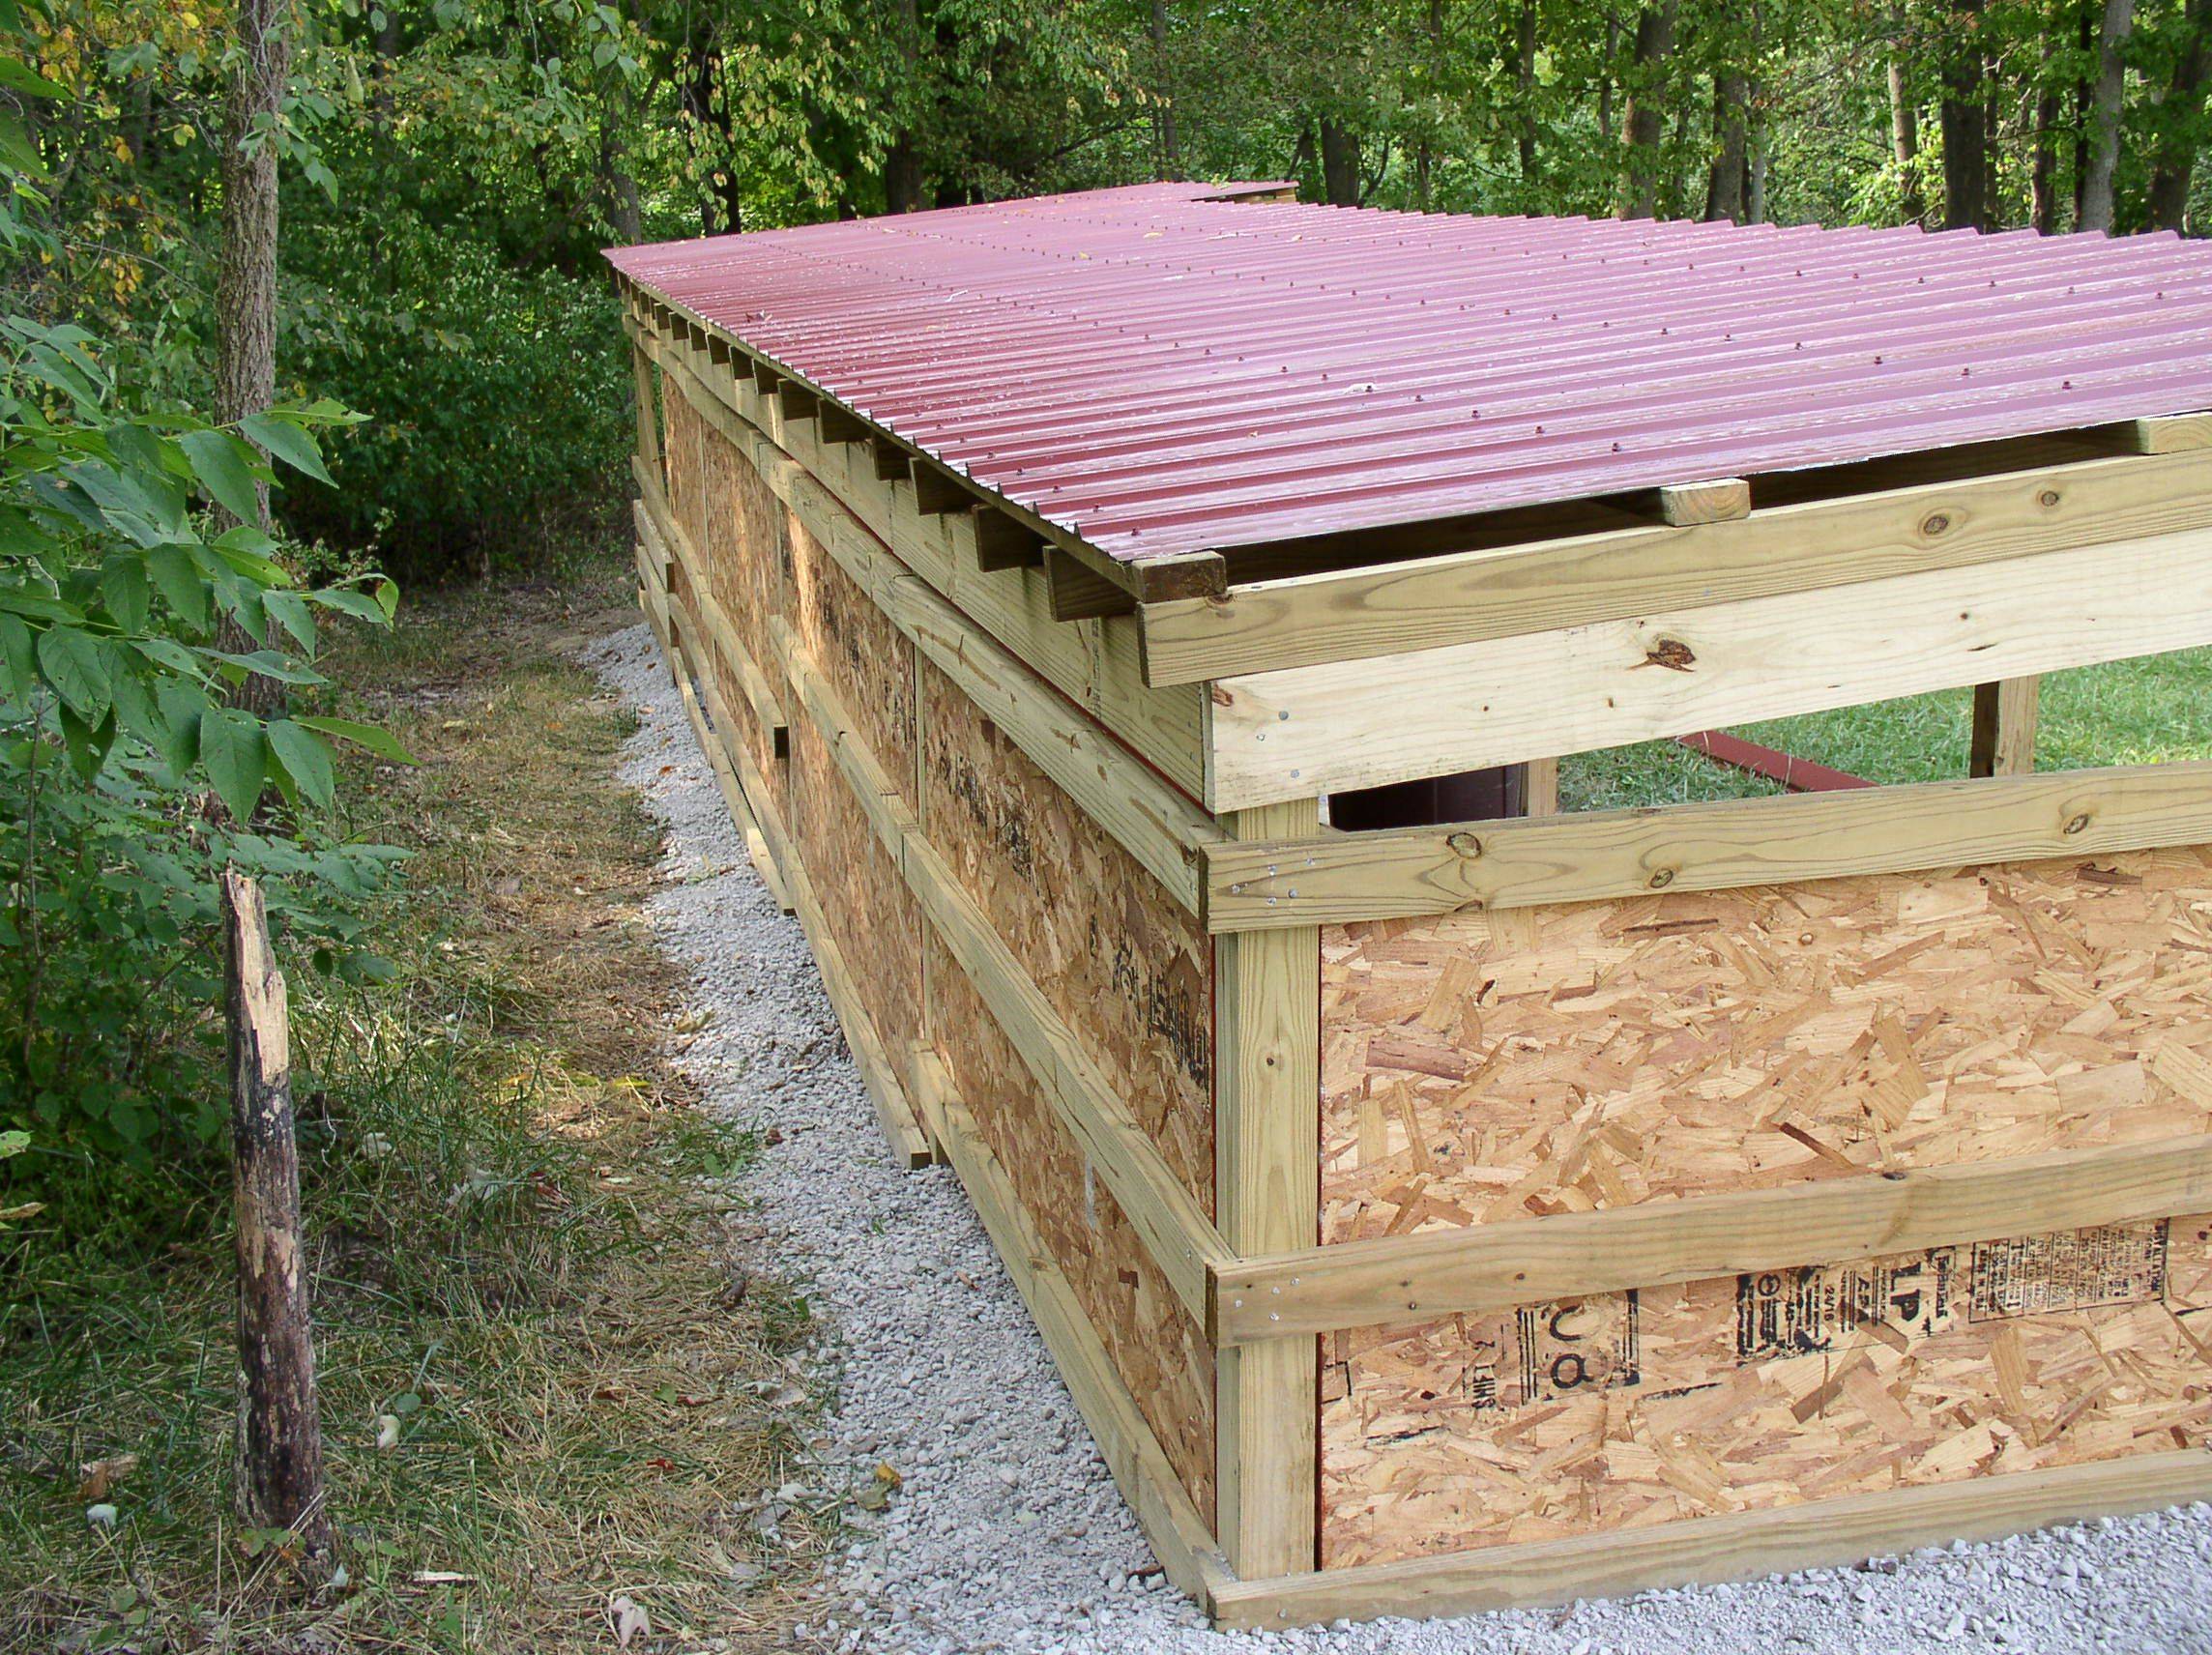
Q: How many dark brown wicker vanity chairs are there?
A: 0